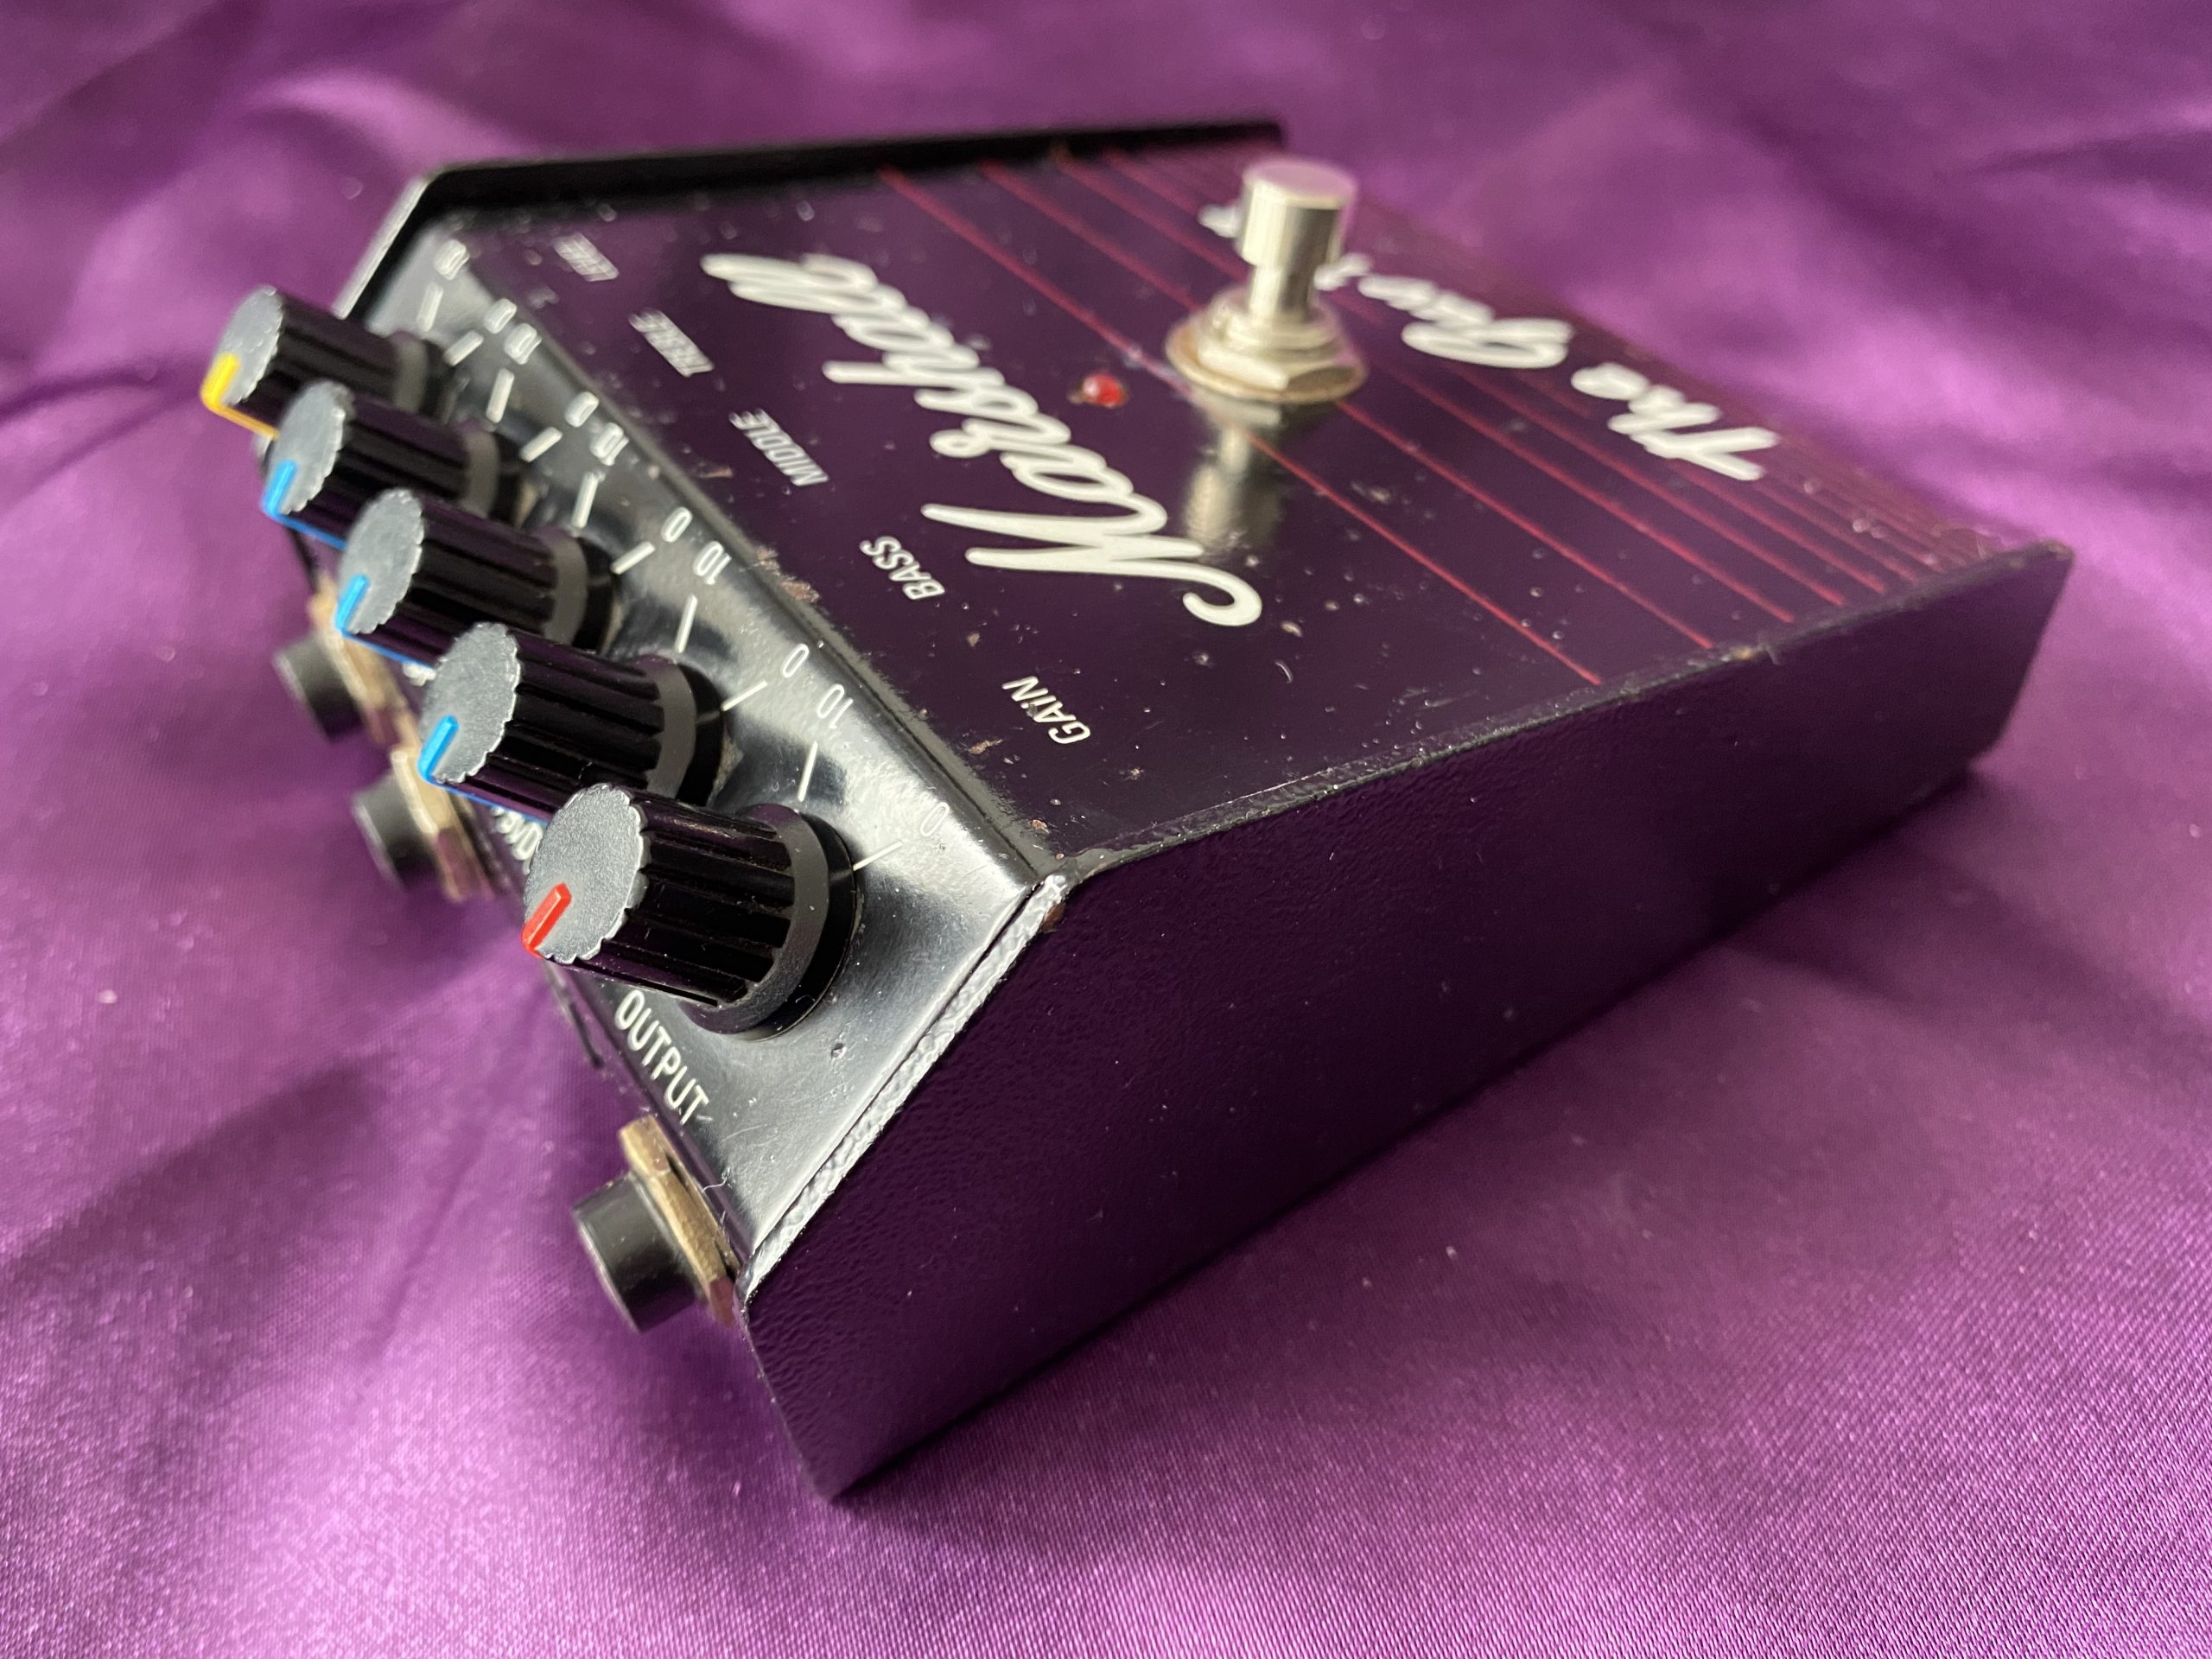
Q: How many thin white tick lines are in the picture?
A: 10